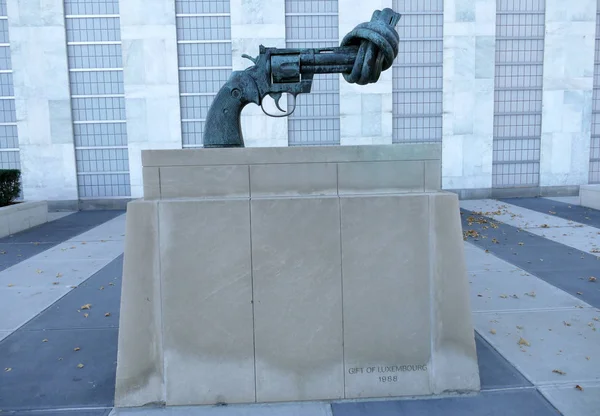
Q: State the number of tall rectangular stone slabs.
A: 3